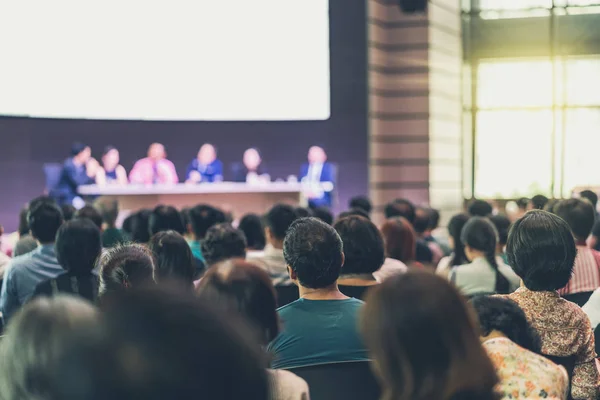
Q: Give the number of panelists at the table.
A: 6